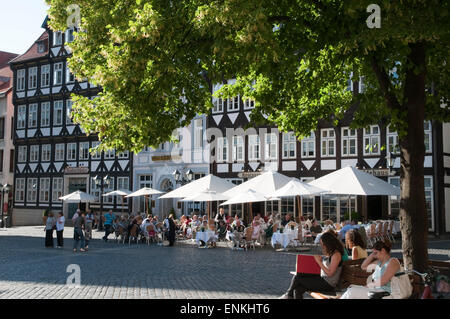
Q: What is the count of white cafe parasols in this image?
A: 9